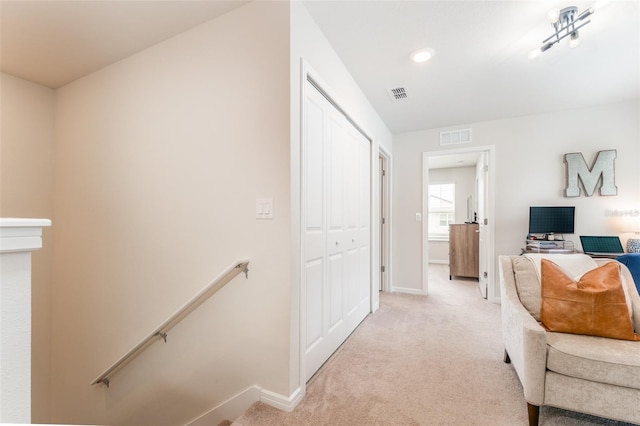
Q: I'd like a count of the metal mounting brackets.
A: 3